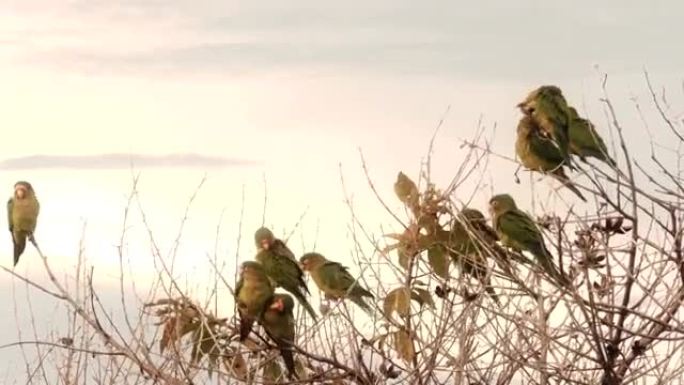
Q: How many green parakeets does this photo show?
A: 10